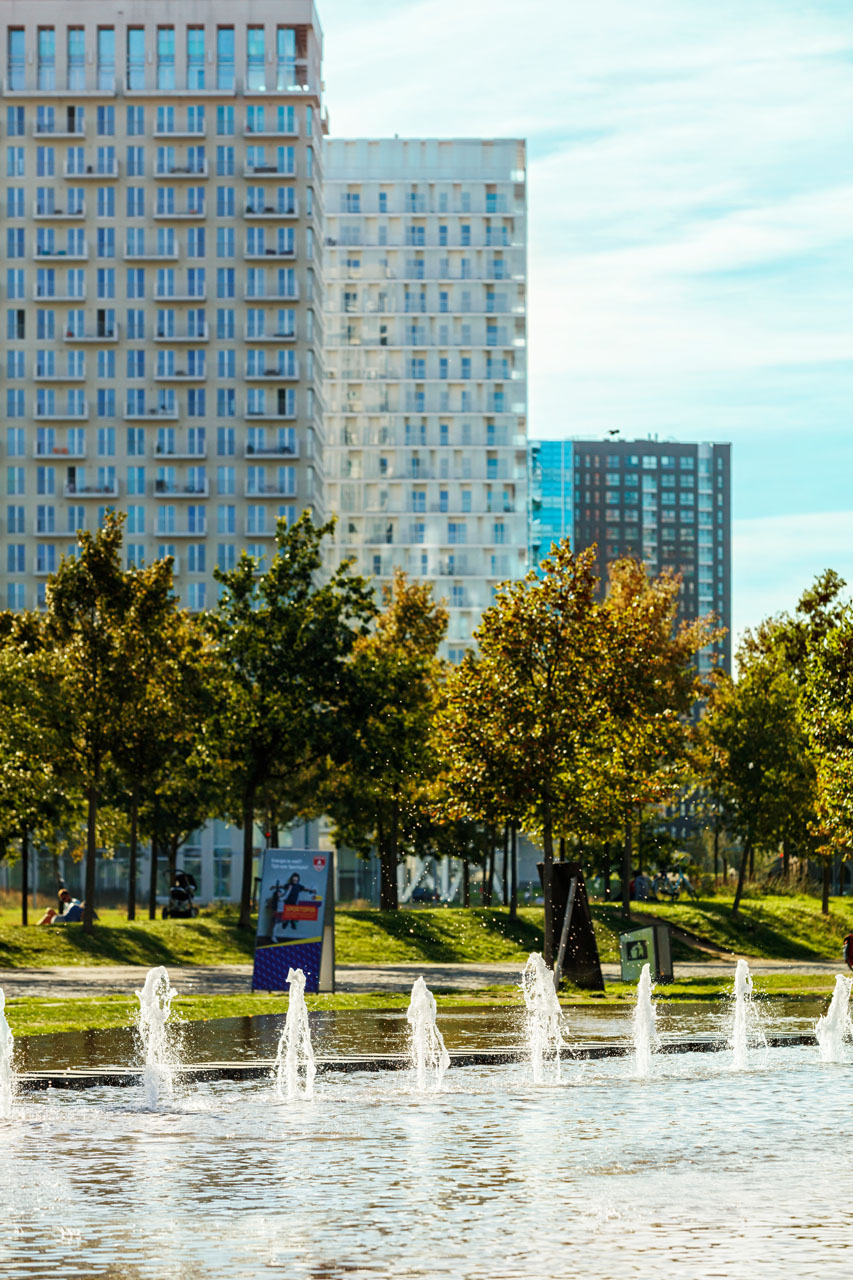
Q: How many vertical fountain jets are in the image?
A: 8